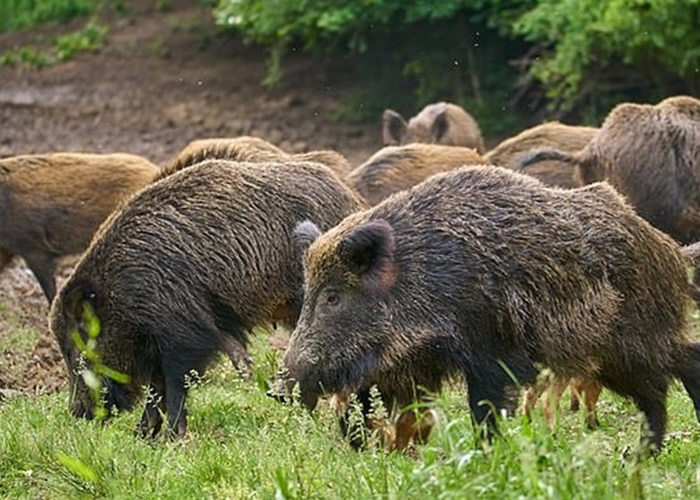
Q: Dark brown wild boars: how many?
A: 2